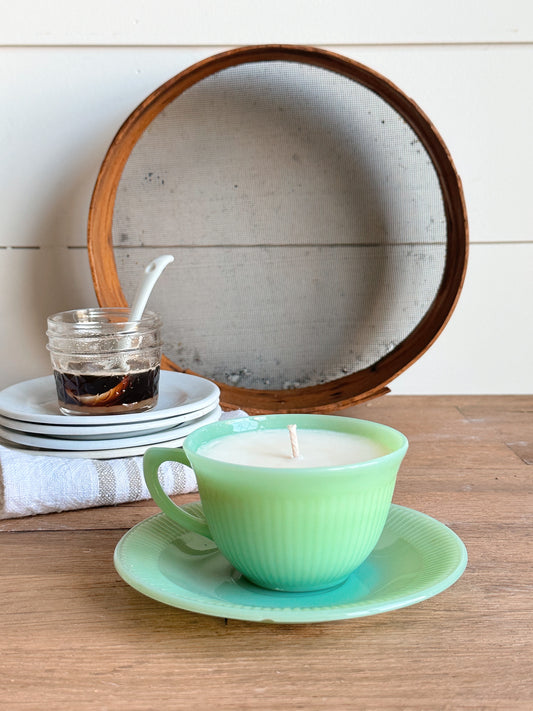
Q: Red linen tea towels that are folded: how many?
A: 0